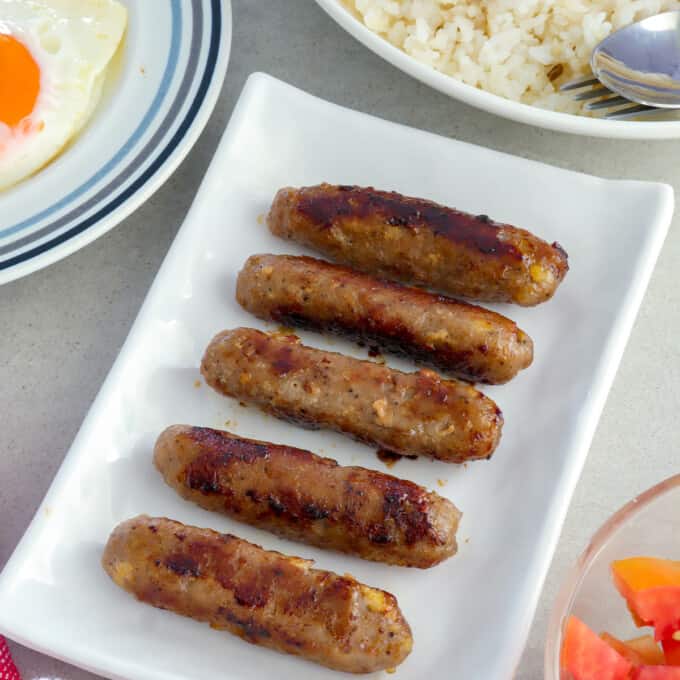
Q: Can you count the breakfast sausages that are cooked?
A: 5